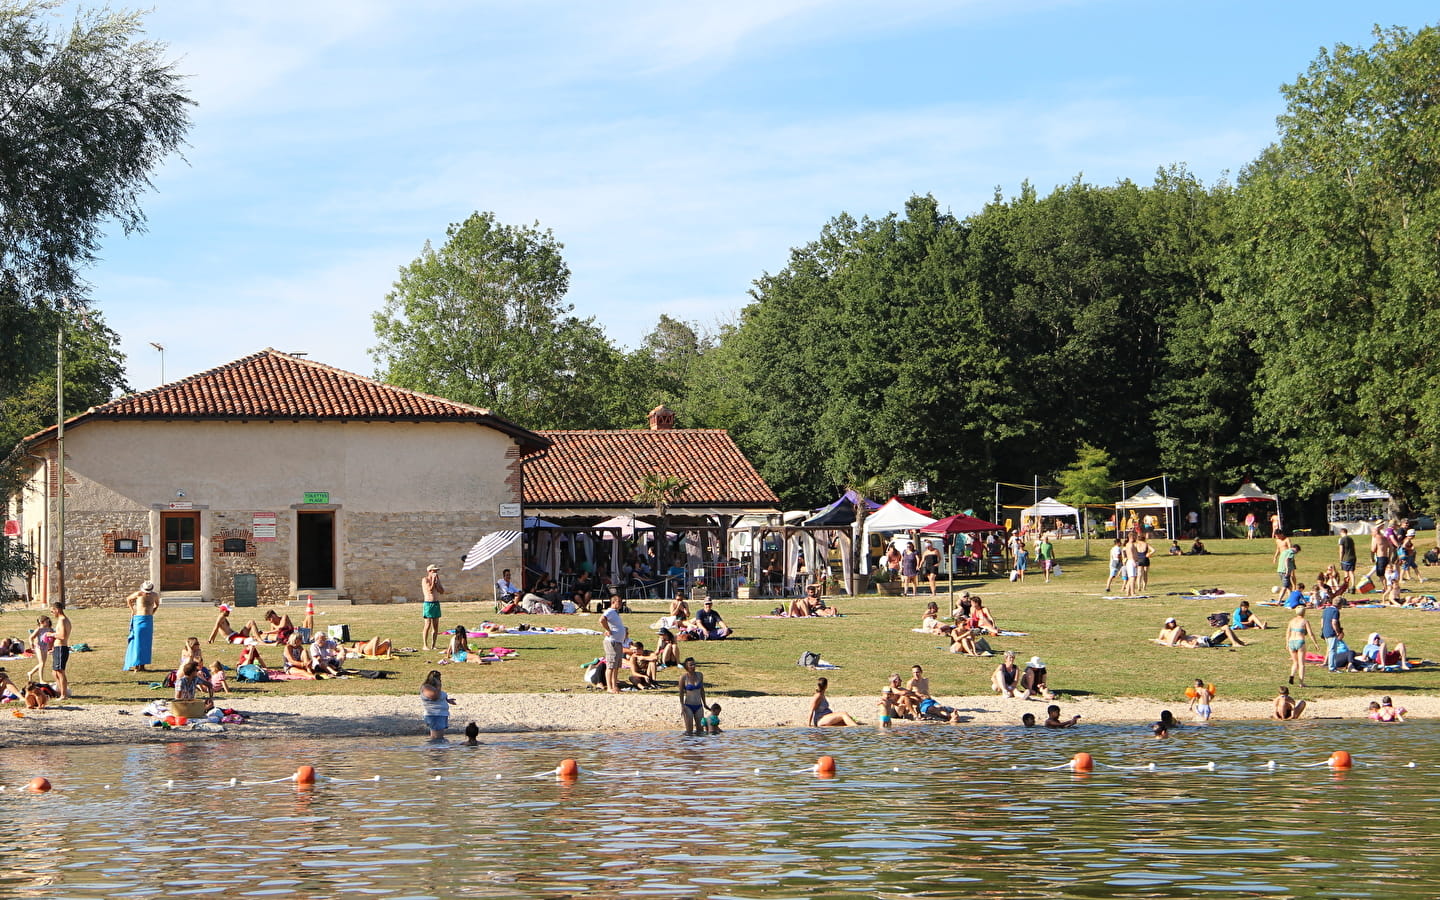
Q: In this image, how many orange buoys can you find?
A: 6